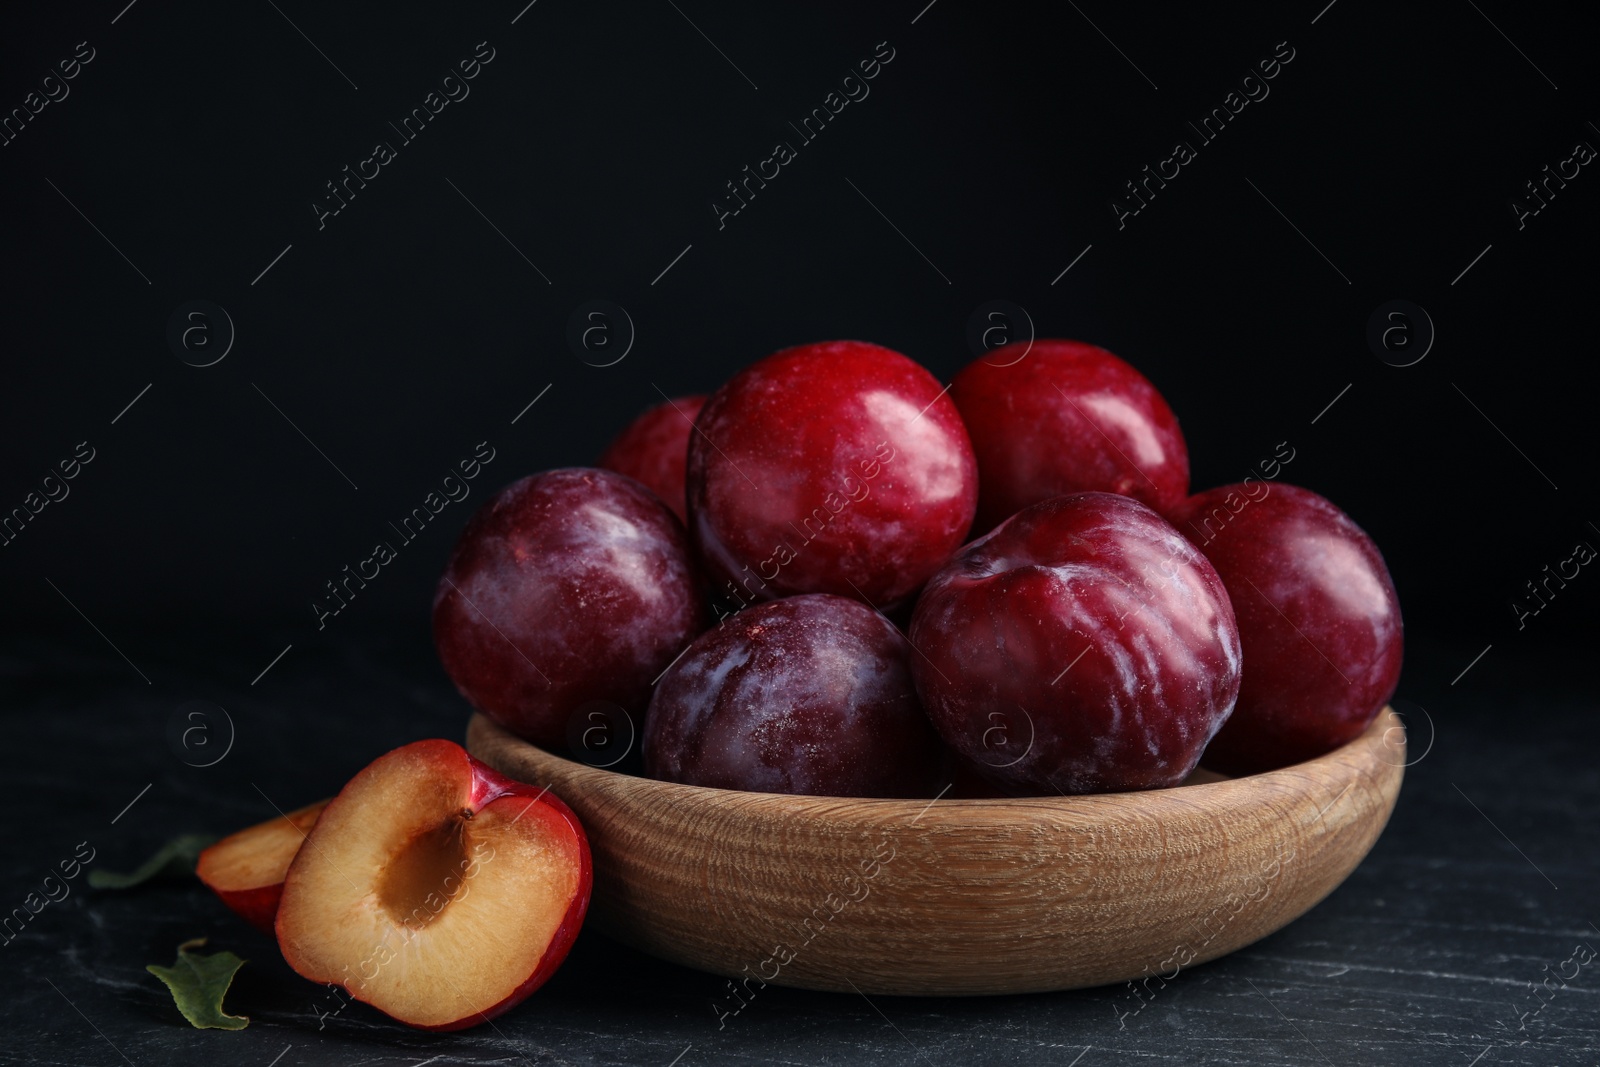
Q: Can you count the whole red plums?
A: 7